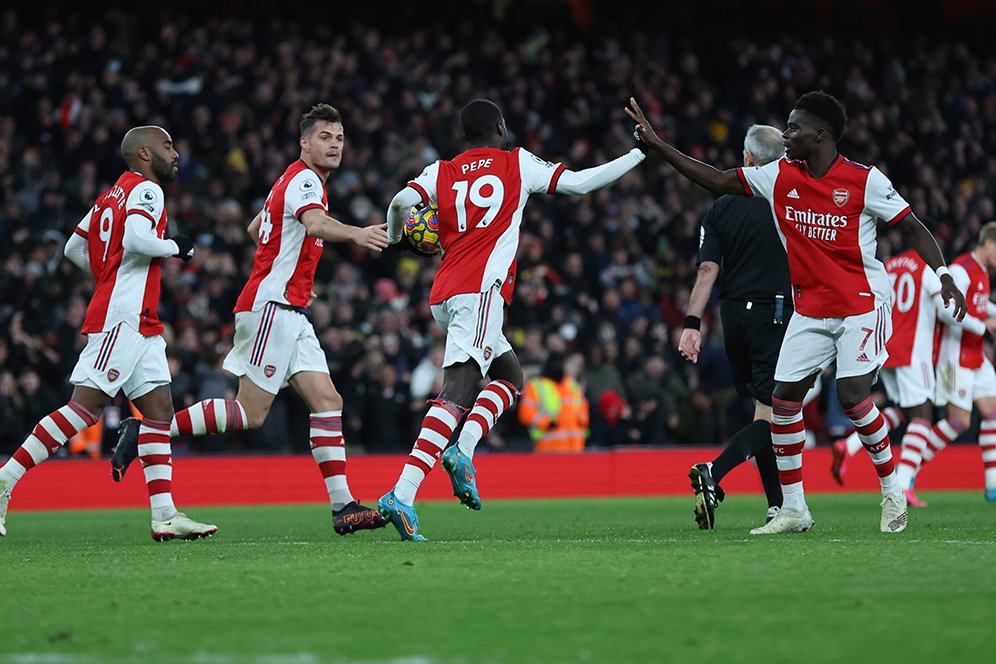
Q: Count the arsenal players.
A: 6